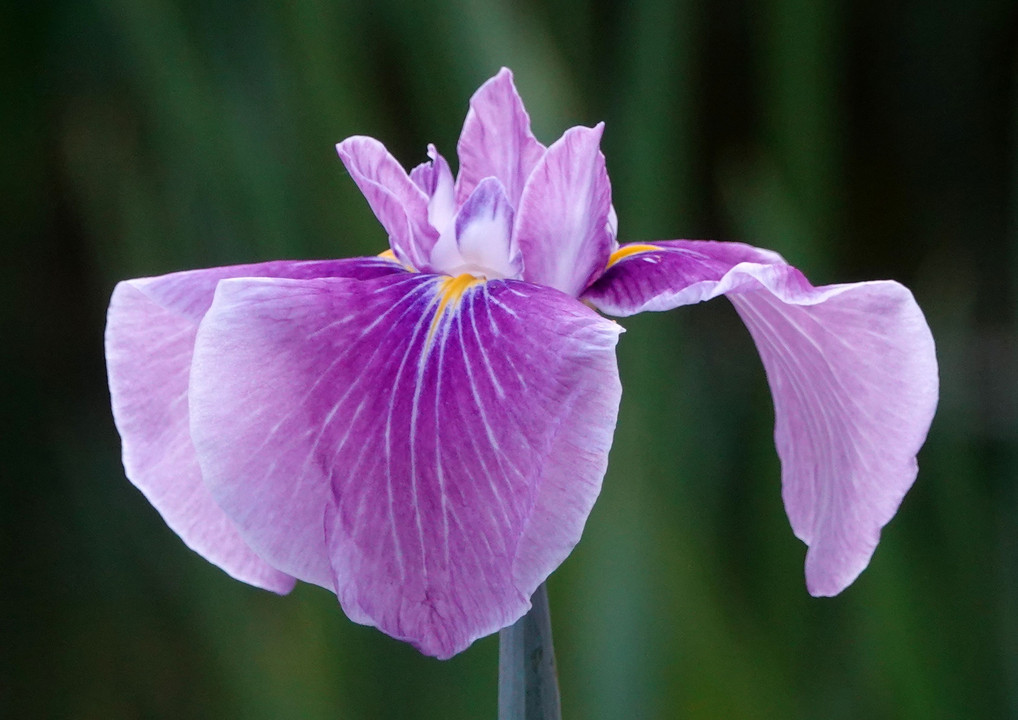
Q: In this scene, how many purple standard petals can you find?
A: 3